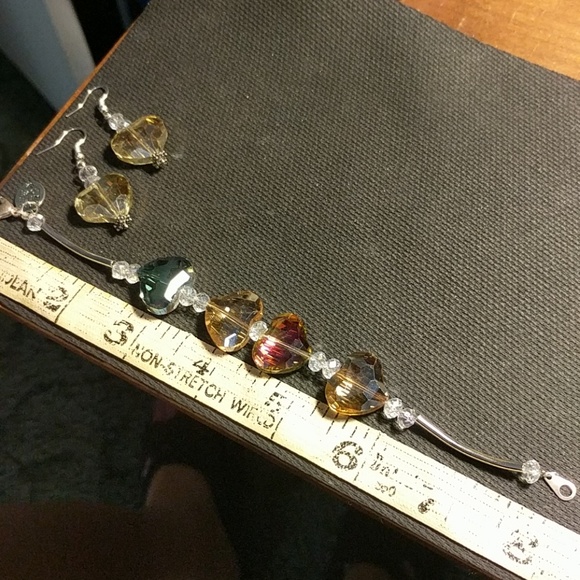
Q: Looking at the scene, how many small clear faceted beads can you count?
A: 13